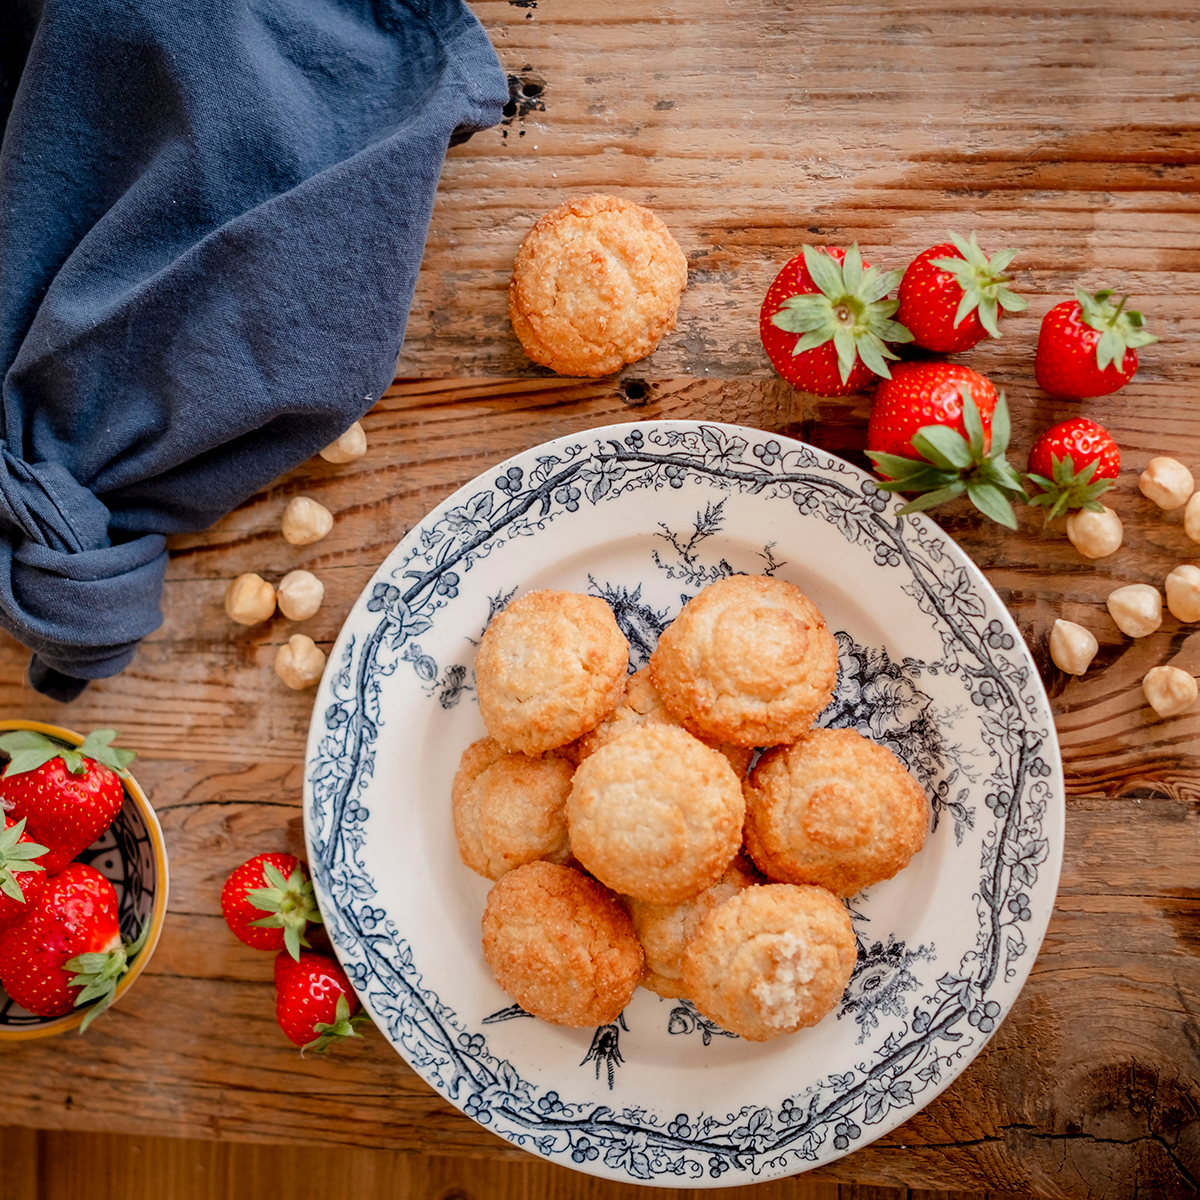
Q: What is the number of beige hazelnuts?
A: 12